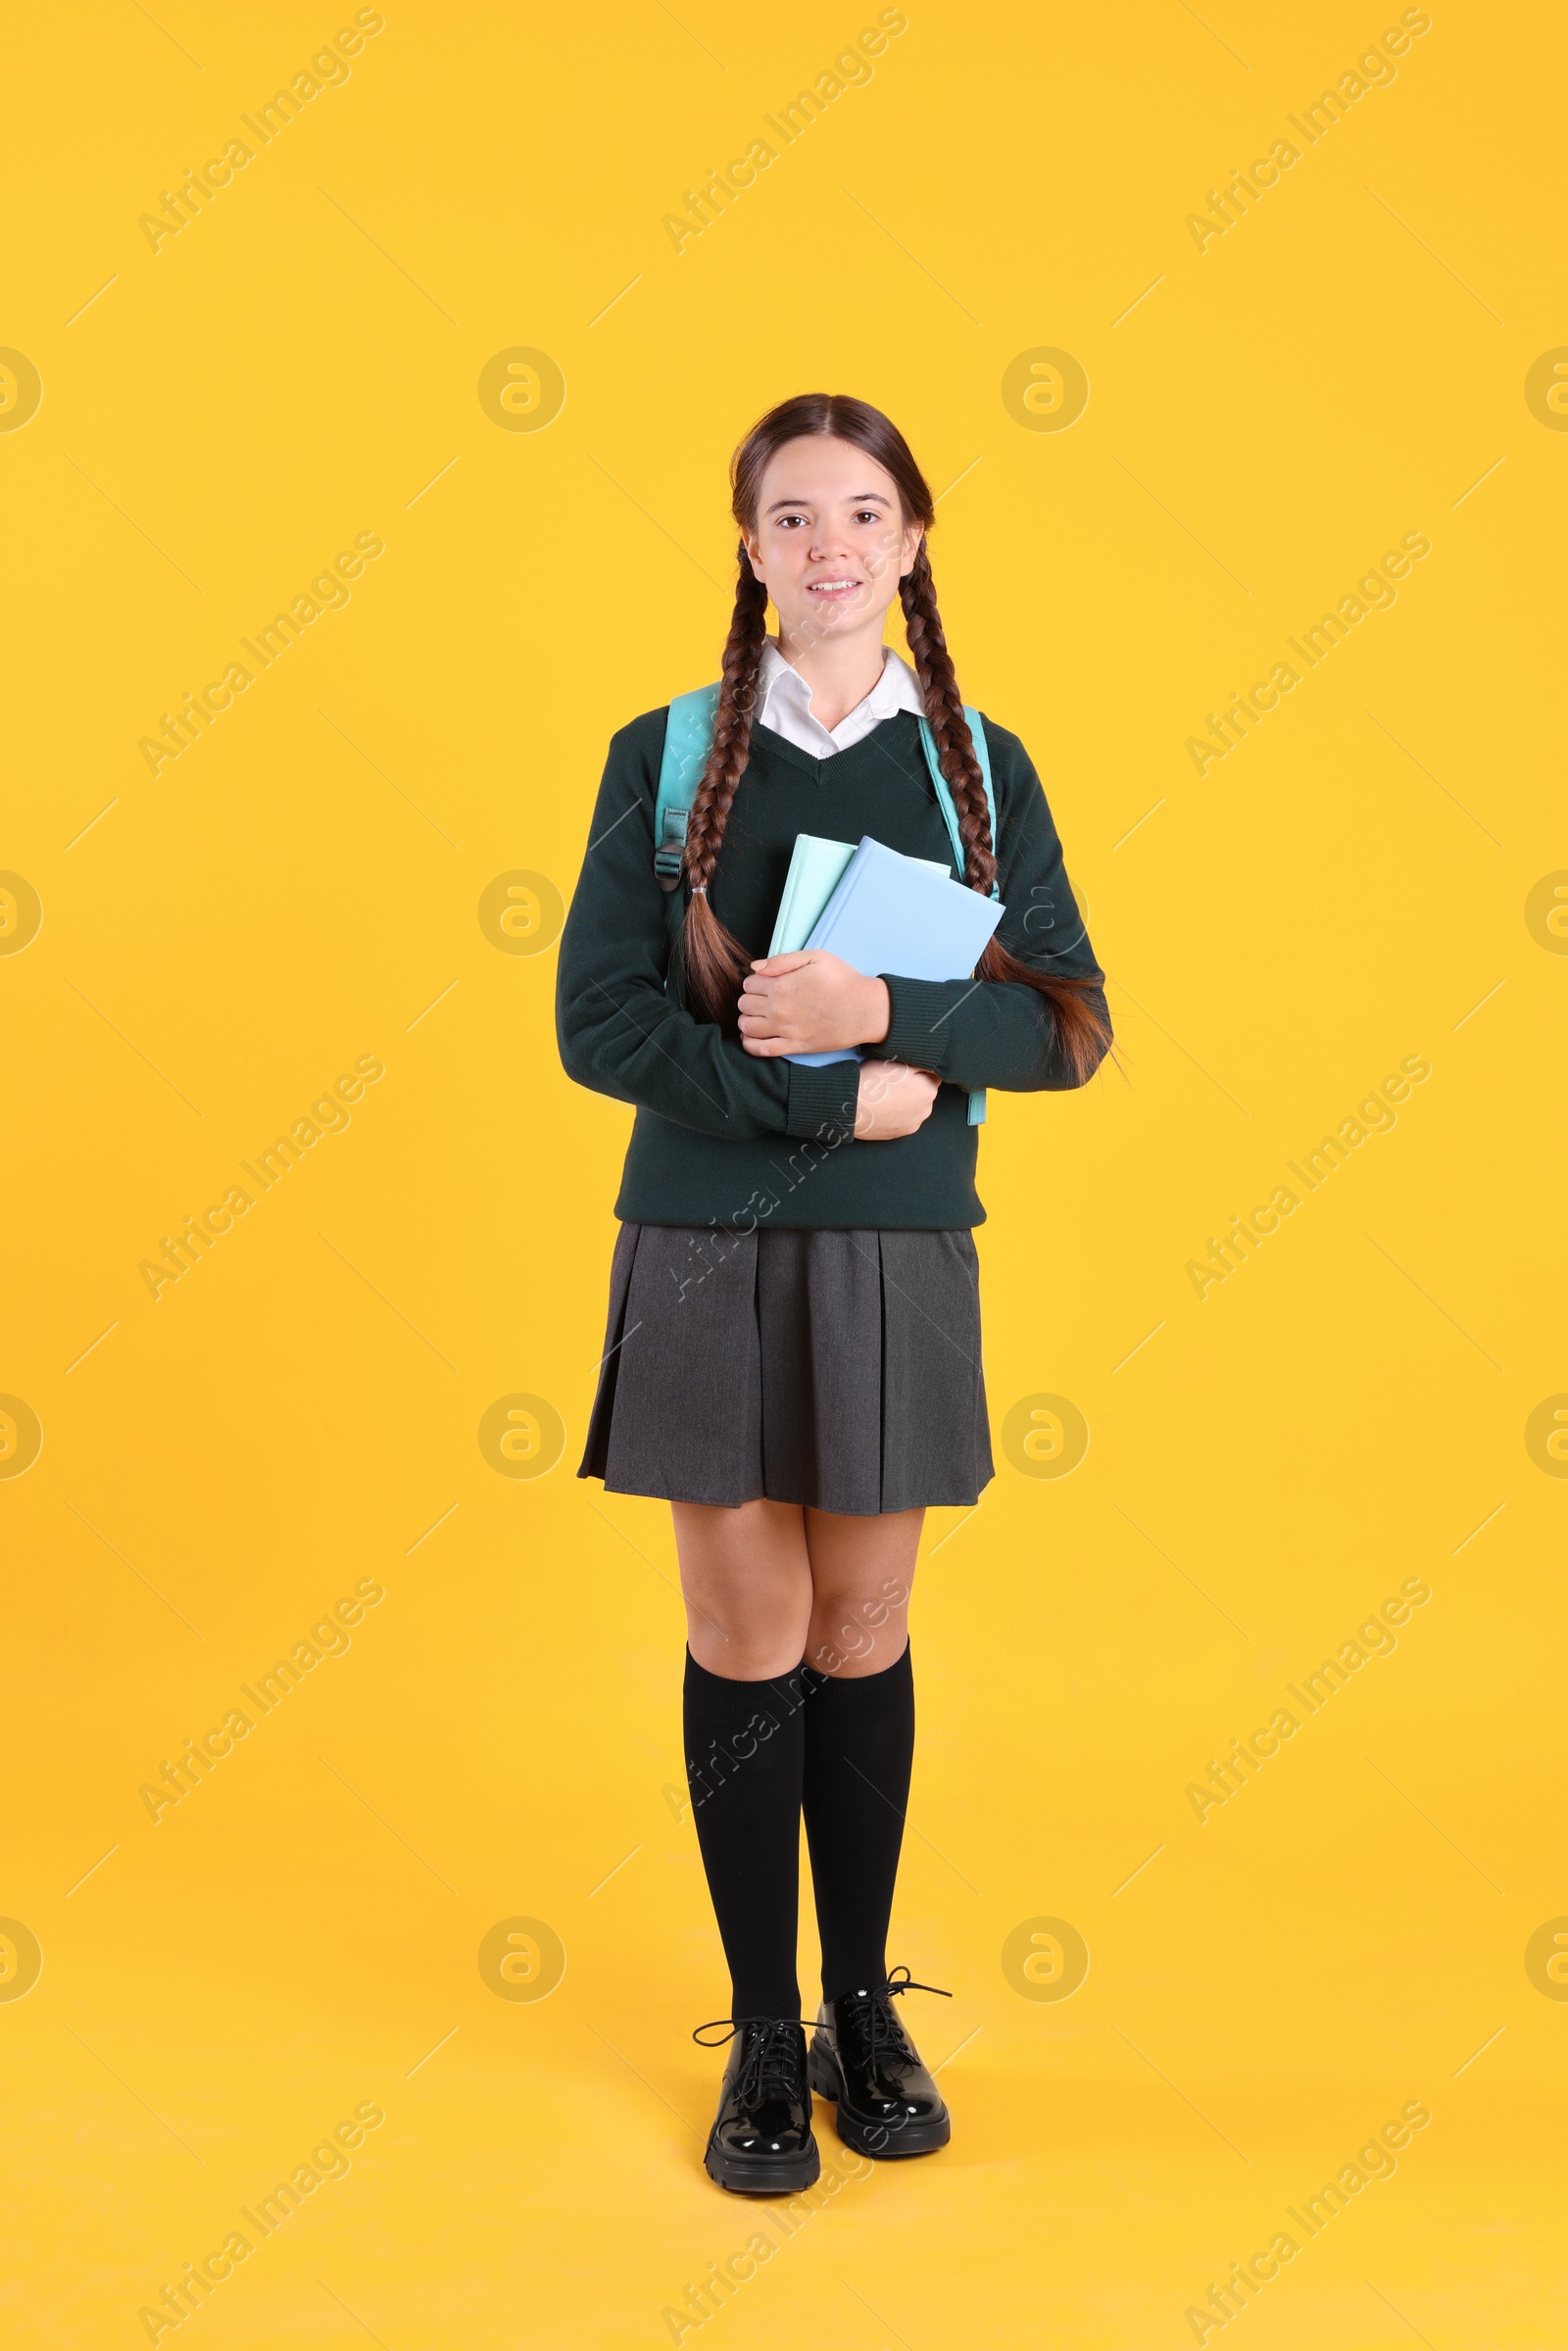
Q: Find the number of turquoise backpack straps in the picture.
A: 2